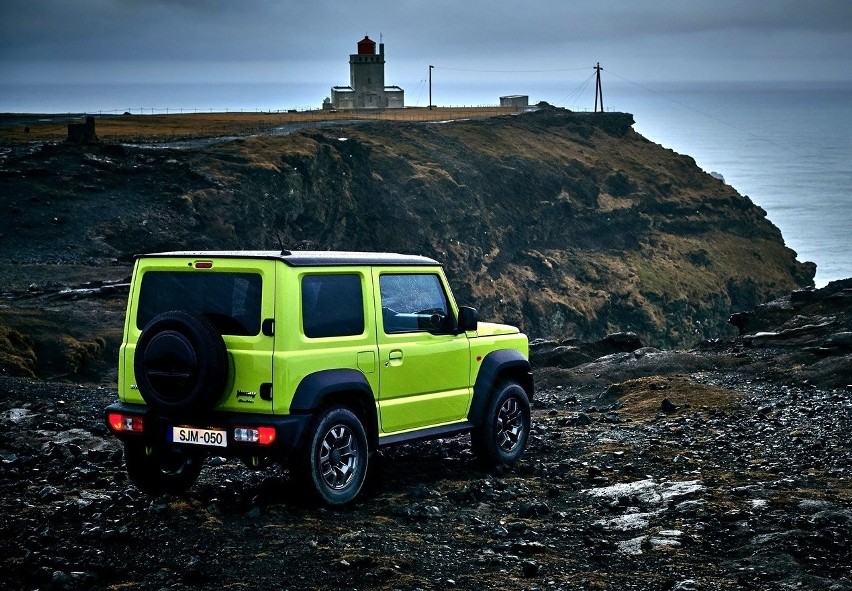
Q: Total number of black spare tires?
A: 1